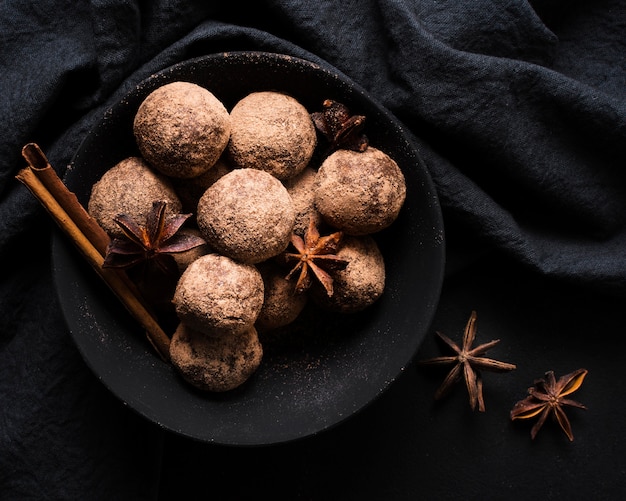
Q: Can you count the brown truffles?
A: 12